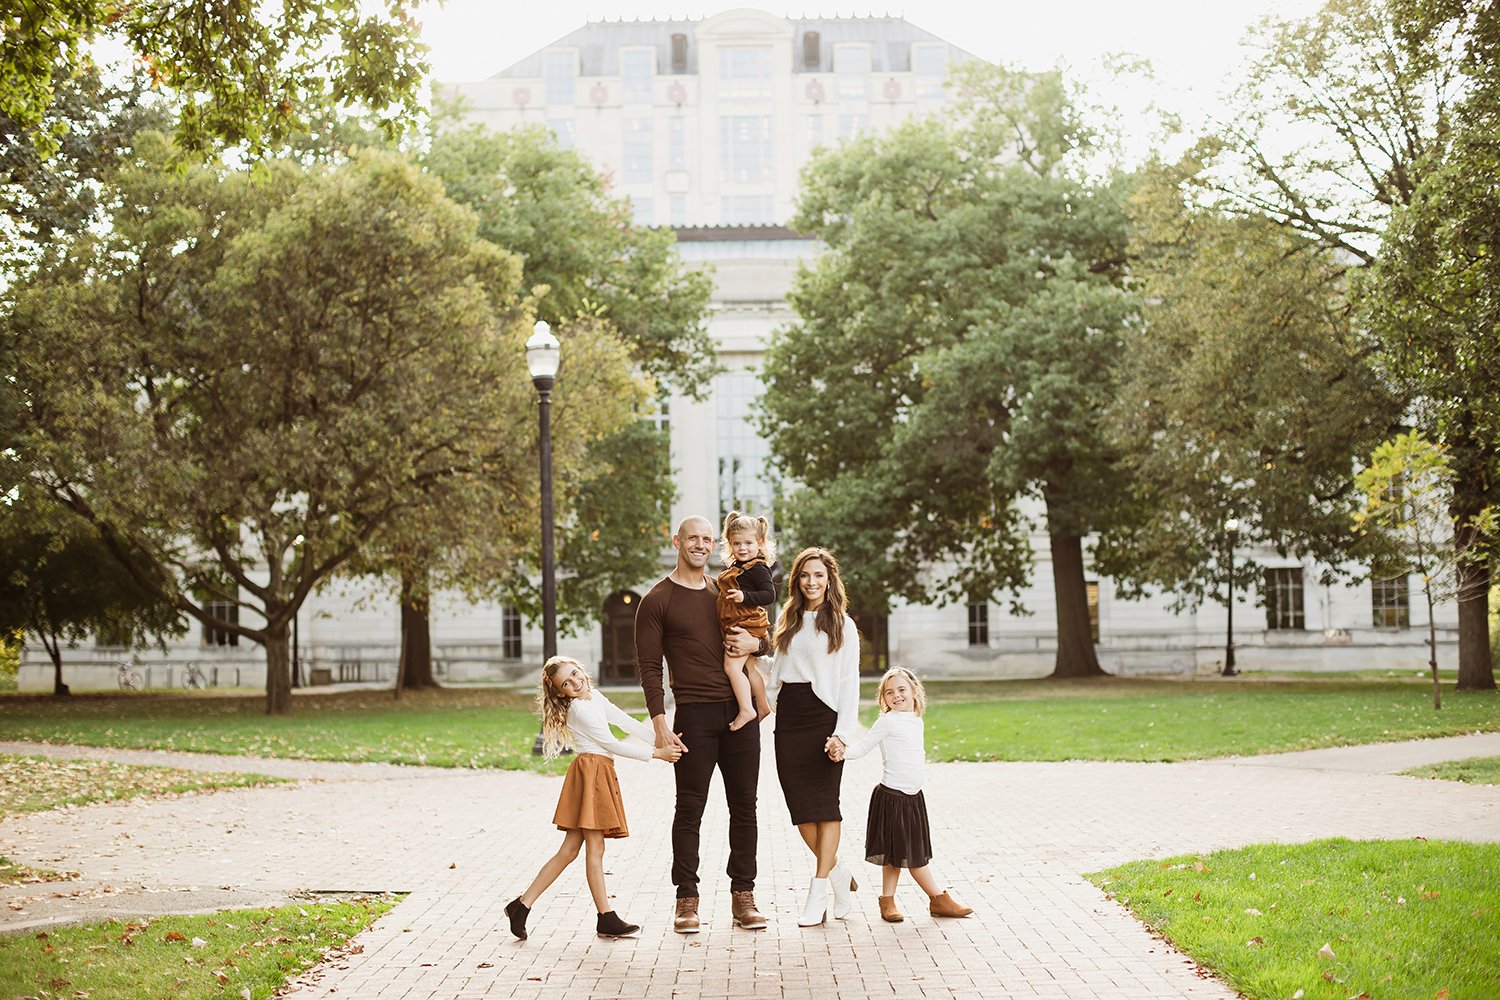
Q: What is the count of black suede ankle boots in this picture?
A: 2